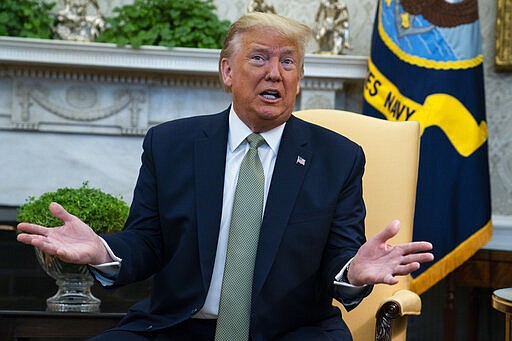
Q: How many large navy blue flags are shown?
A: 1